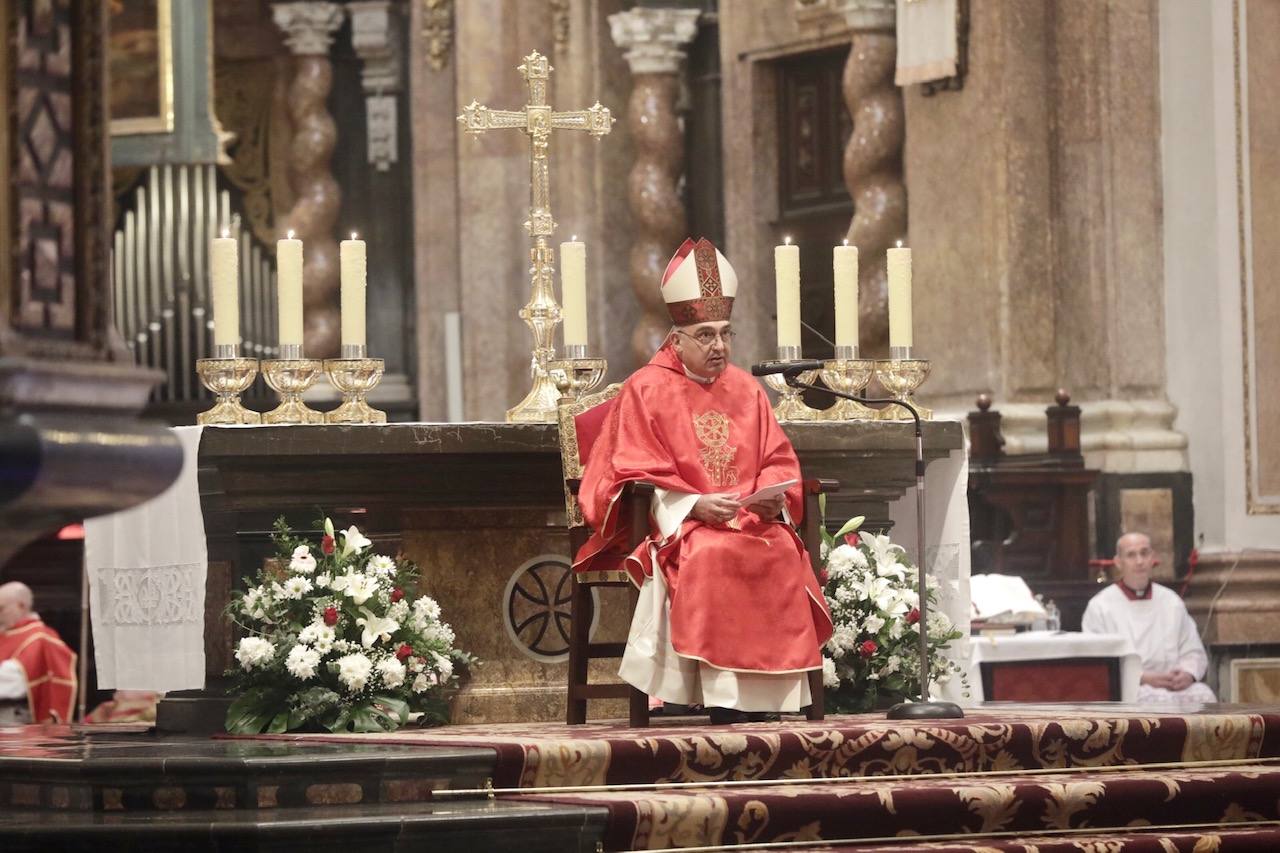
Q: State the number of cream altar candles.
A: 7